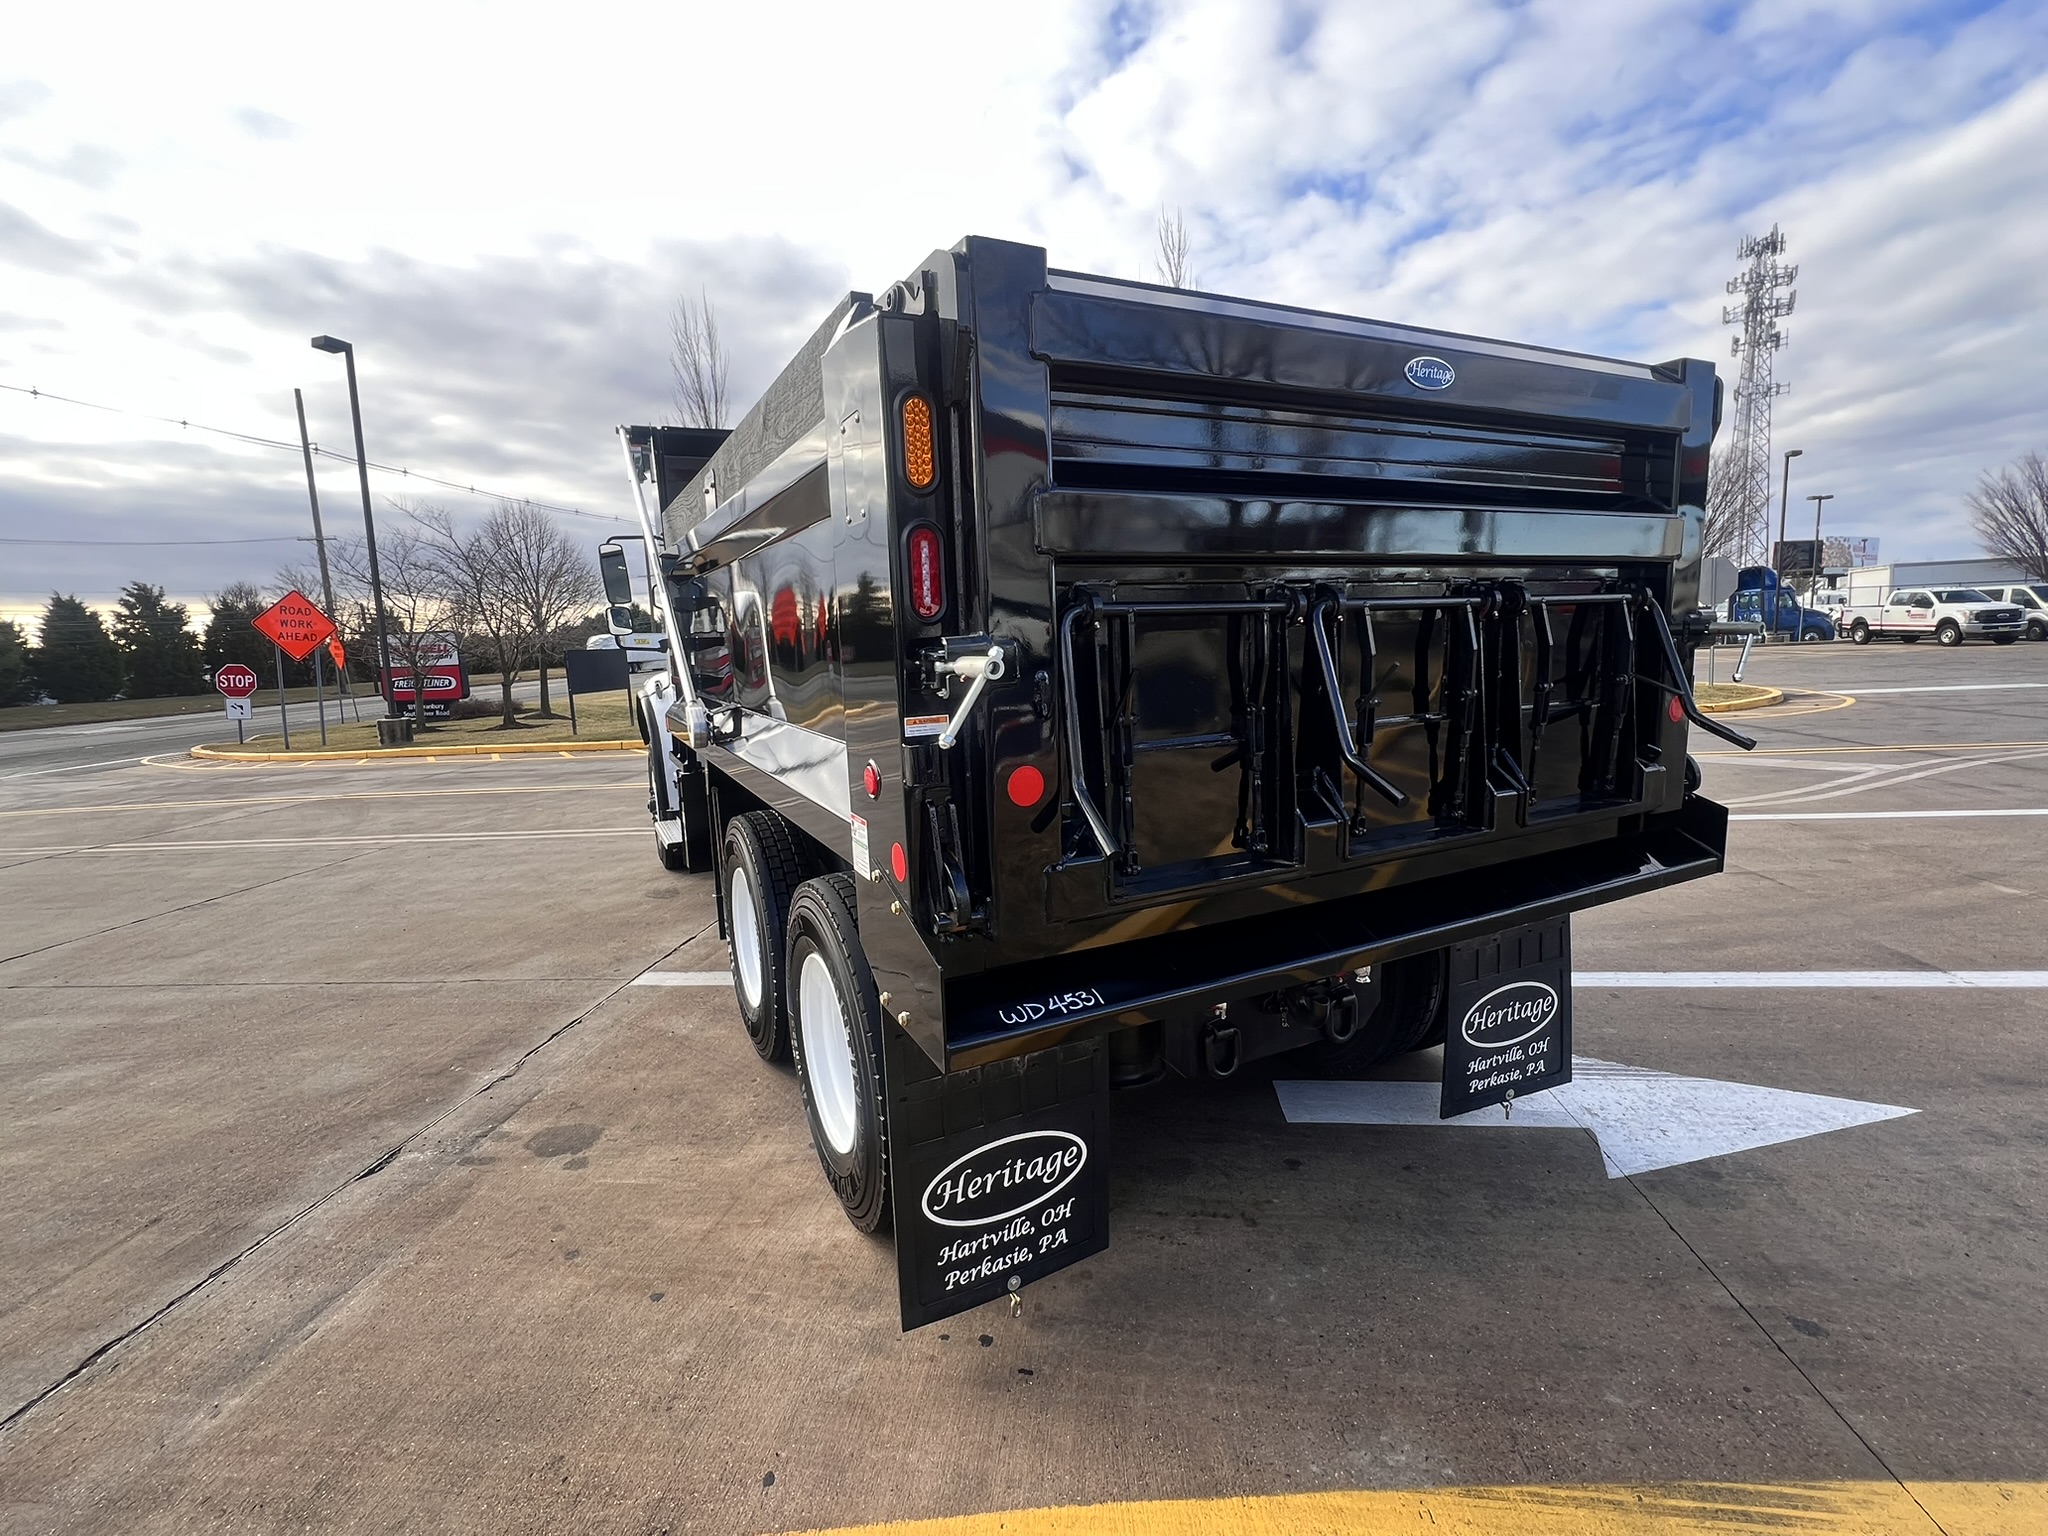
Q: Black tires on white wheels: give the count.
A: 2